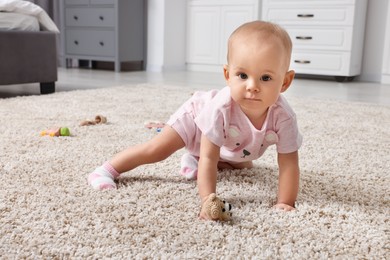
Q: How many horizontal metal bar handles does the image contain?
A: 3